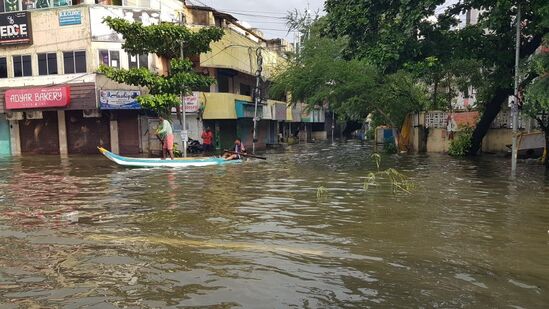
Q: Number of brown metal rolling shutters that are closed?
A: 3